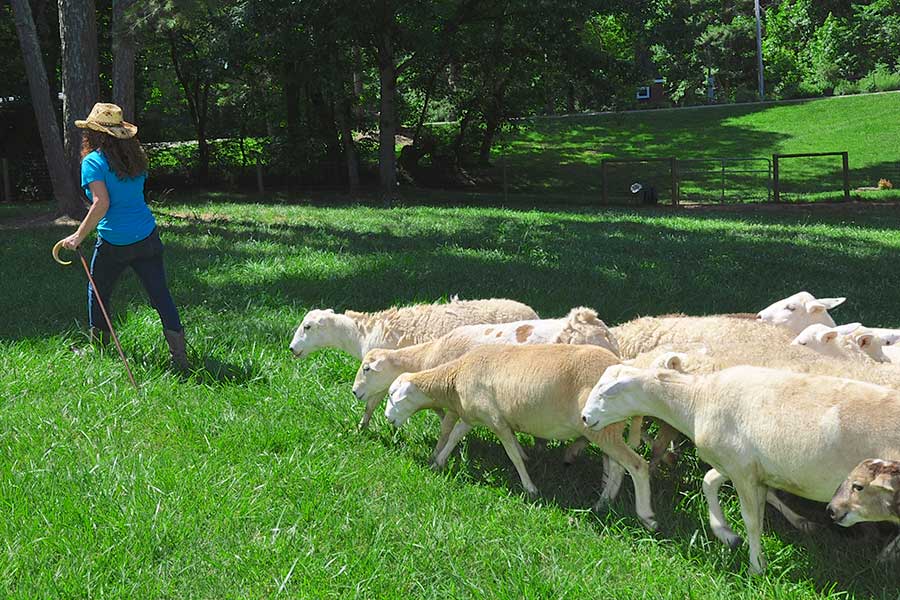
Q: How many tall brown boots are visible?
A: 2